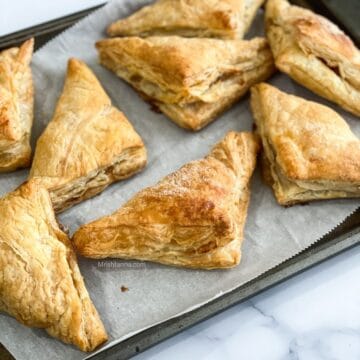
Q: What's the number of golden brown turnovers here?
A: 8